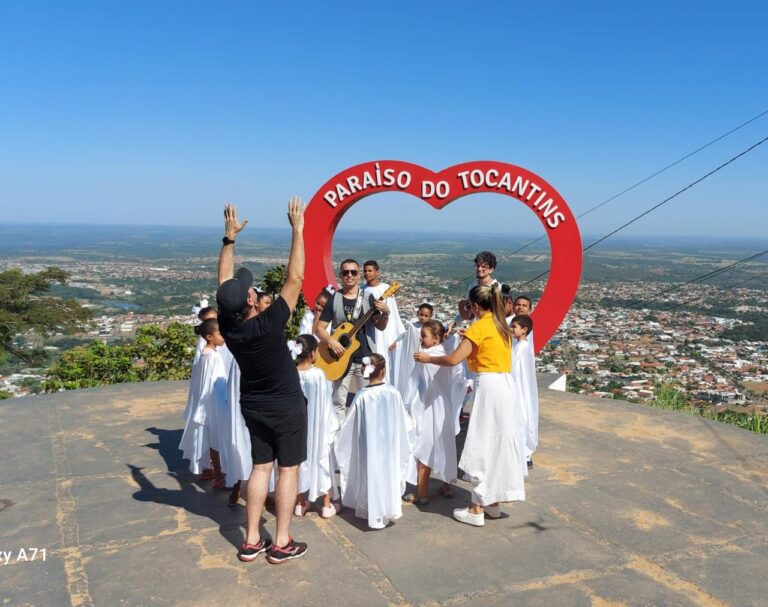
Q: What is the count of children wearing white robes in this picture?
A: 12